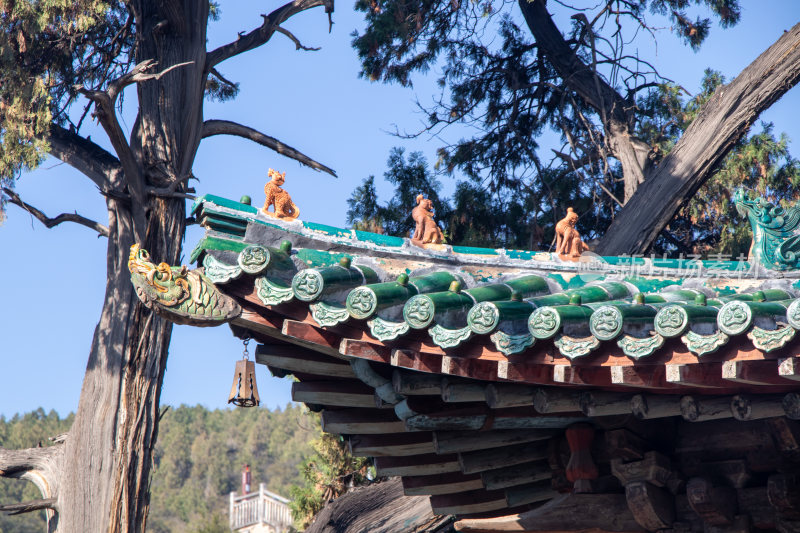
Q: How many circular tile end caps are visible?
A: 10